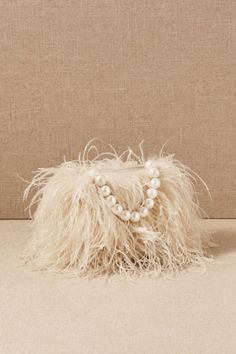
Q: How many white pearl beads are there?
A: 13